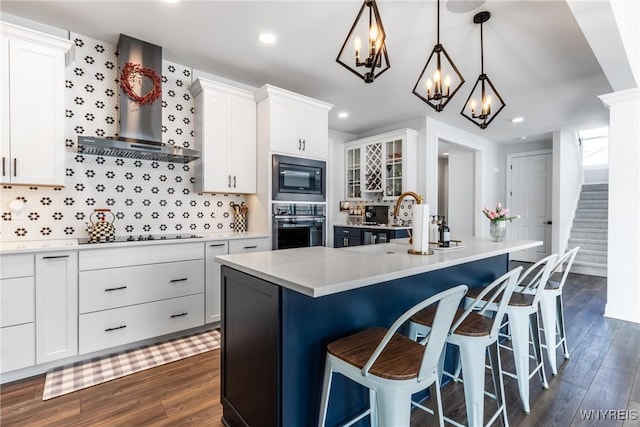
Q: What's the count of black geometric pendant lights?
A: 3